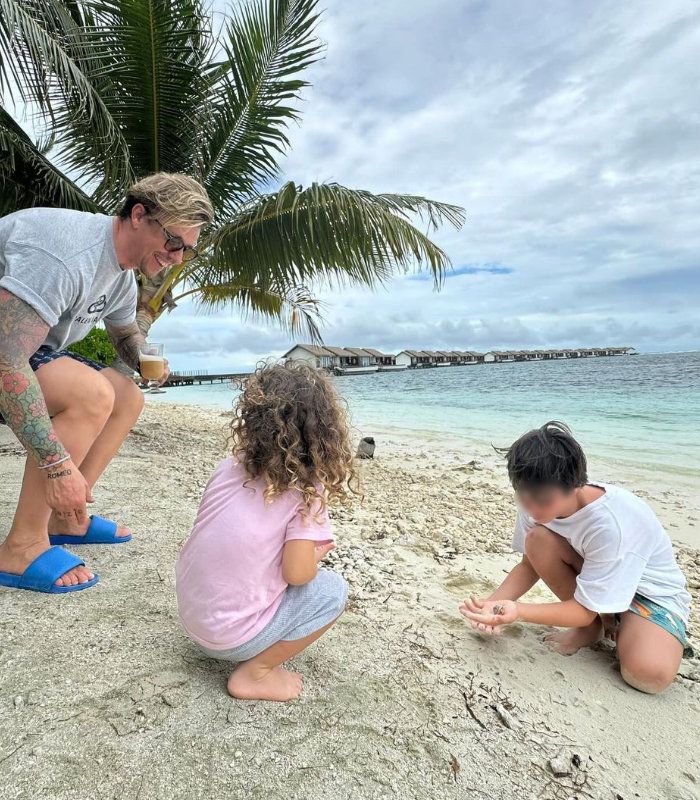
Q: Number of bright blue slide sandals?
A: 2